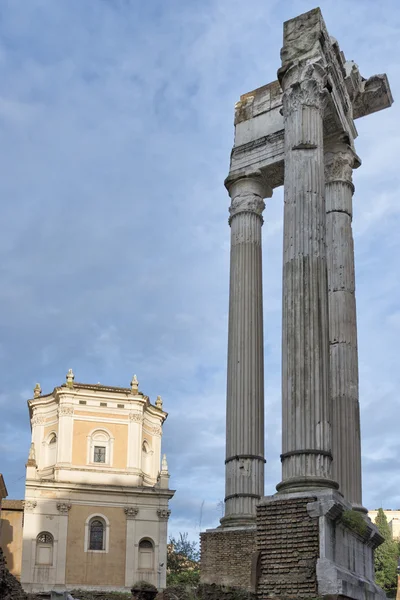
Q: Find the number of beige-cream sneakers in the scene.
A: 0